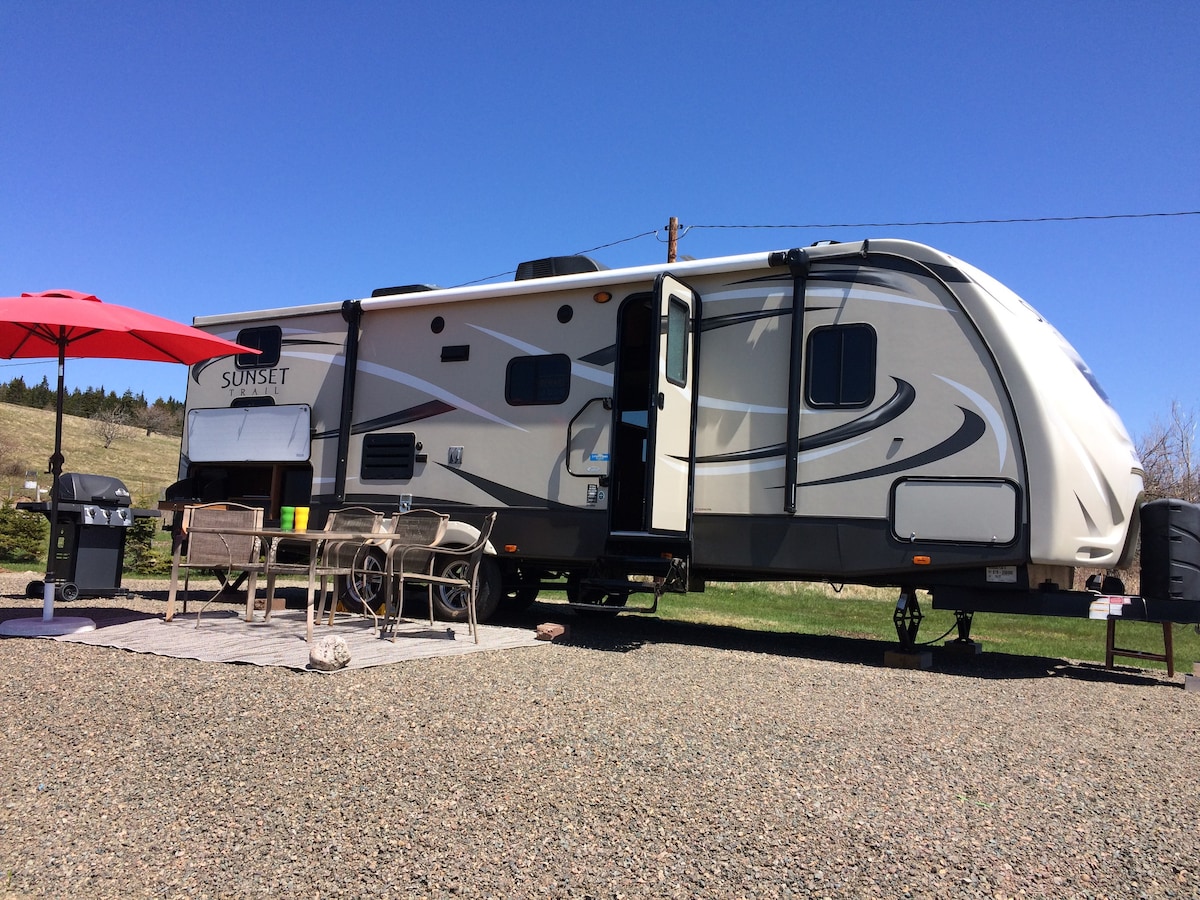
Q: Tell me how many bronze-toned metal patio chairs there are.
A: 4